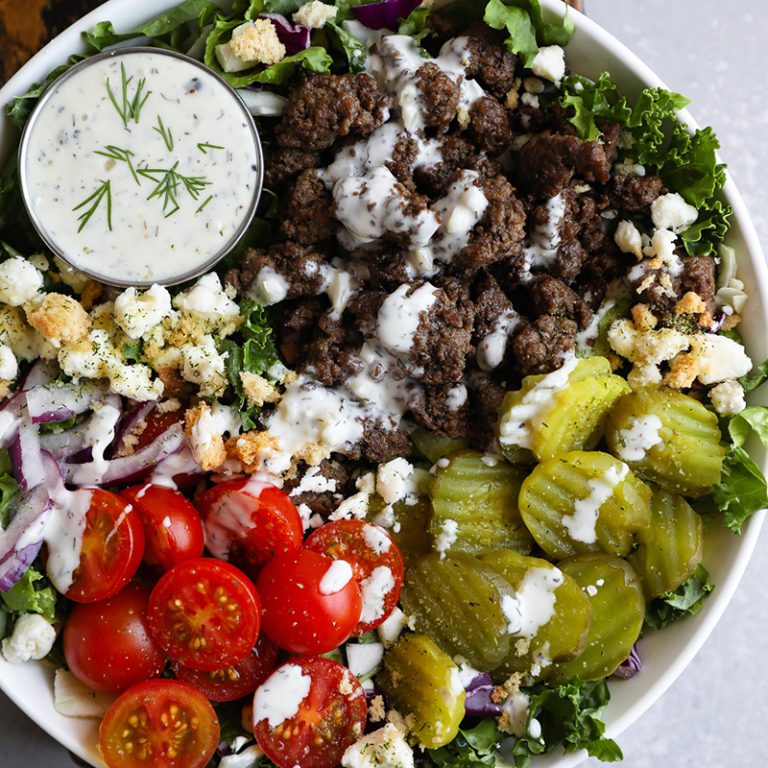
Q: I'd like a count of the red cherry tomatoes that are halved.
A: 7